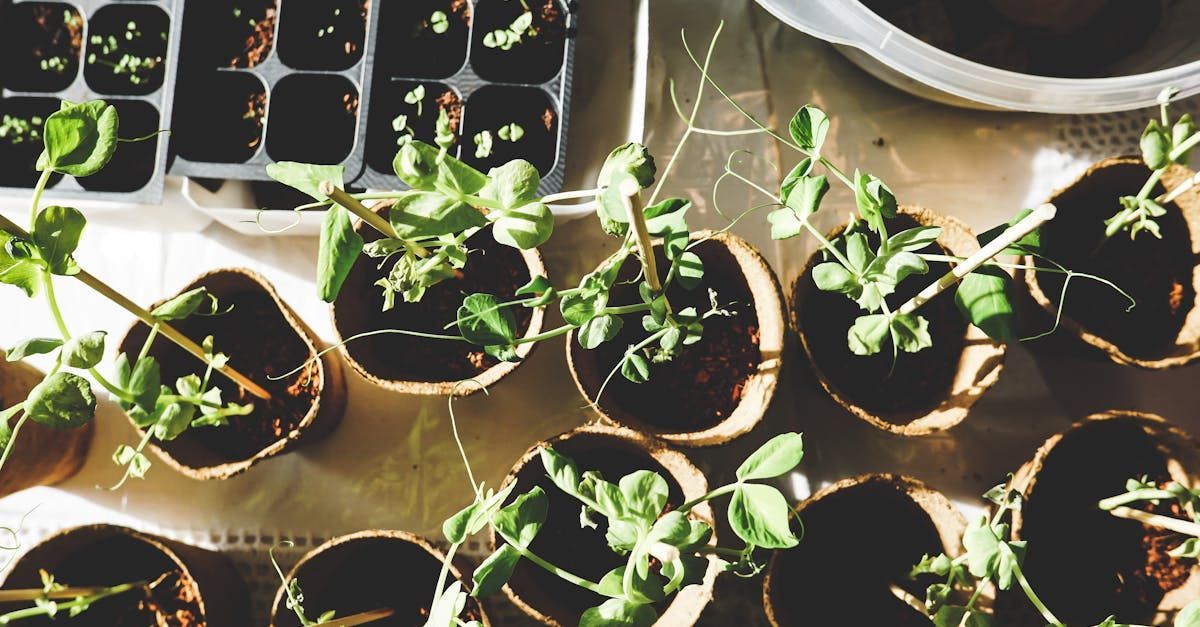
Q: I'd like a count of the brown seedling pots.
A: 11